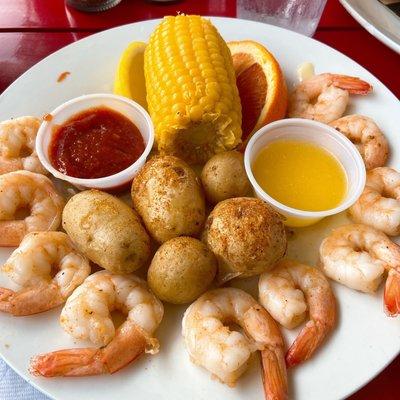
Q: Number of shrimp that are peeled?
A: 10